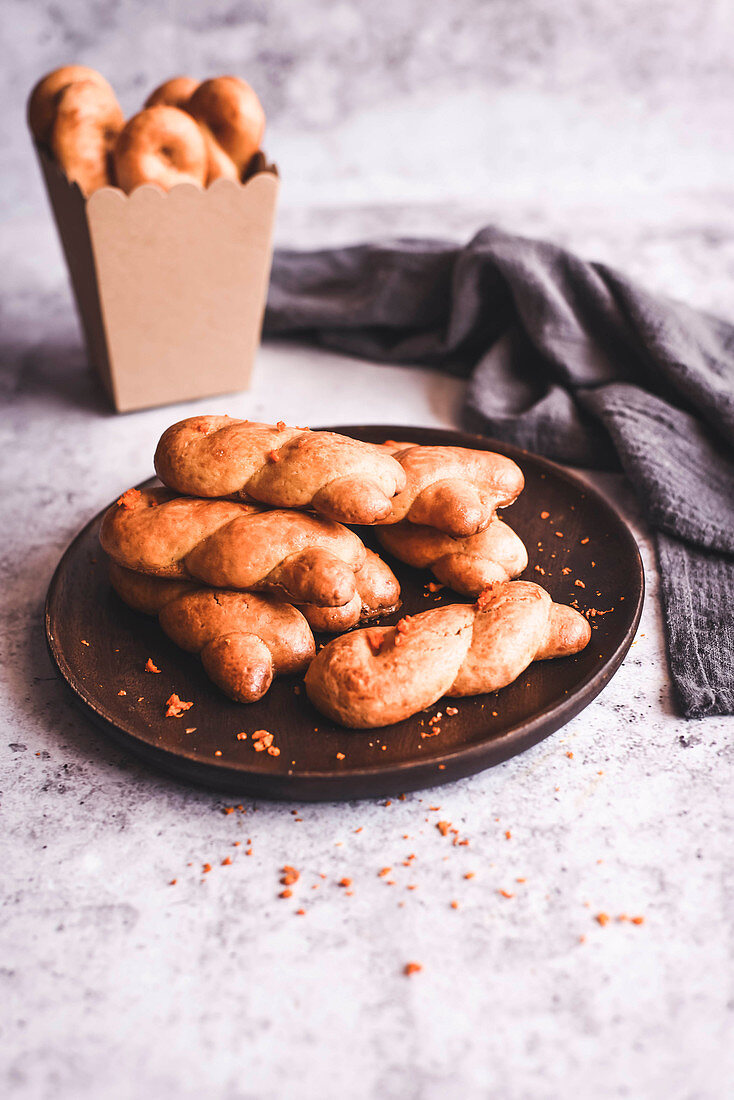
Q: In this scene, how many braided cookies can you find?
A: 7